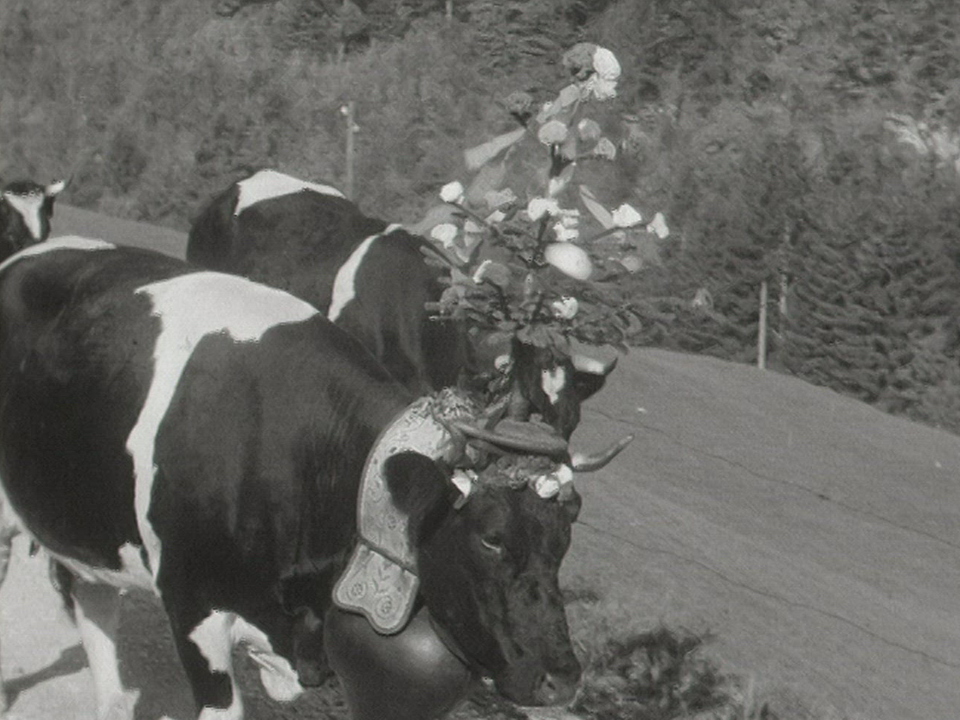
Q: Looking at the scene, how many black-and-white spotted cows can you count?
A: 3